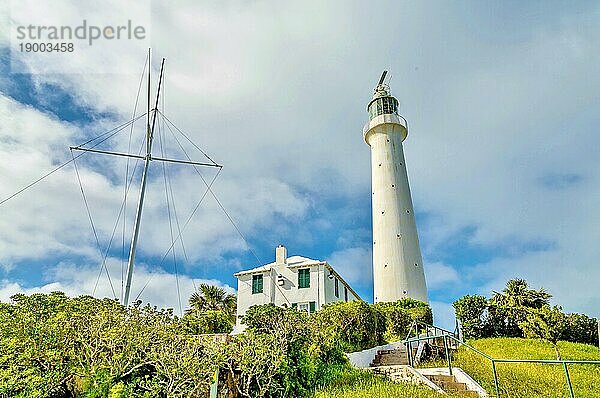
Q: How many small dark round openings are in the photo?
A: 13